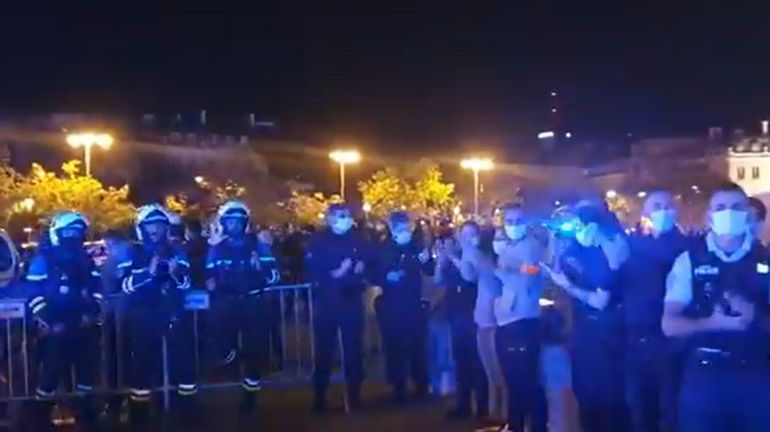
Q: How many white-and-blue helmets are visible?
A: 3